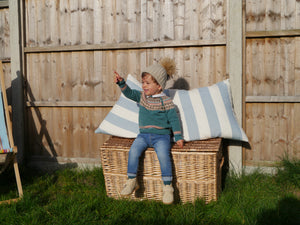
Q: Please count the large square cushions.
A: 2